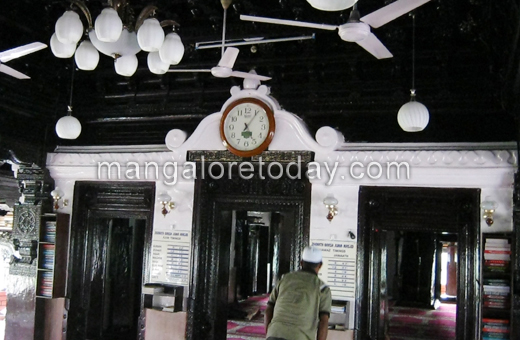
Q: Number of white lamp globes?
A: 11